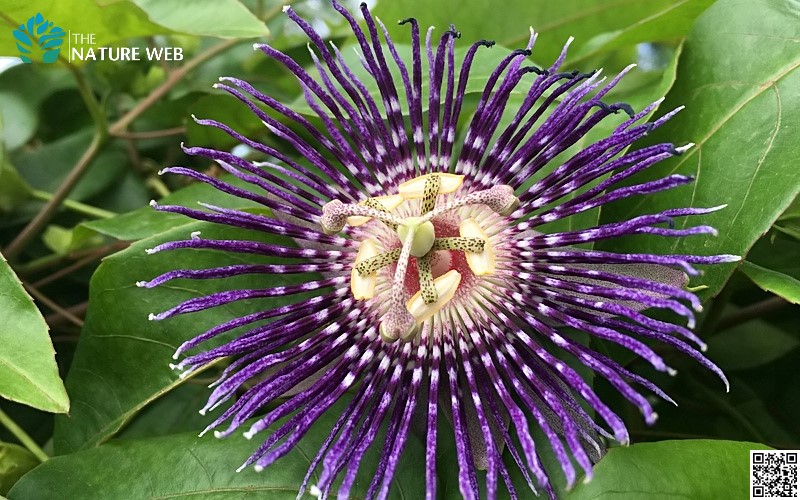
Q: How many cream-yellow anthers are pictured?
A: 5